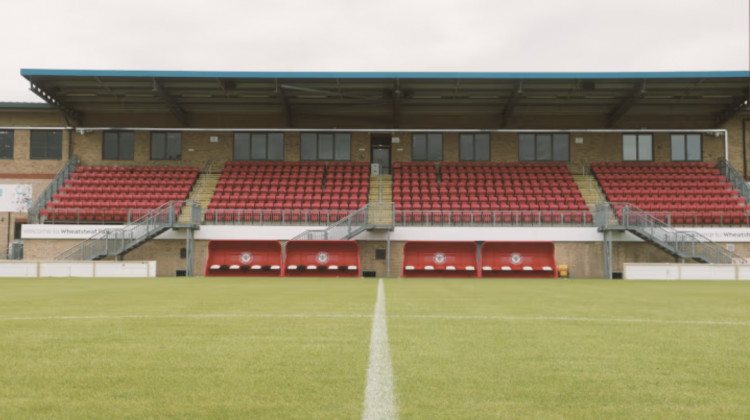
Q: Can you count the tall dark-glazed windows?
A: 11